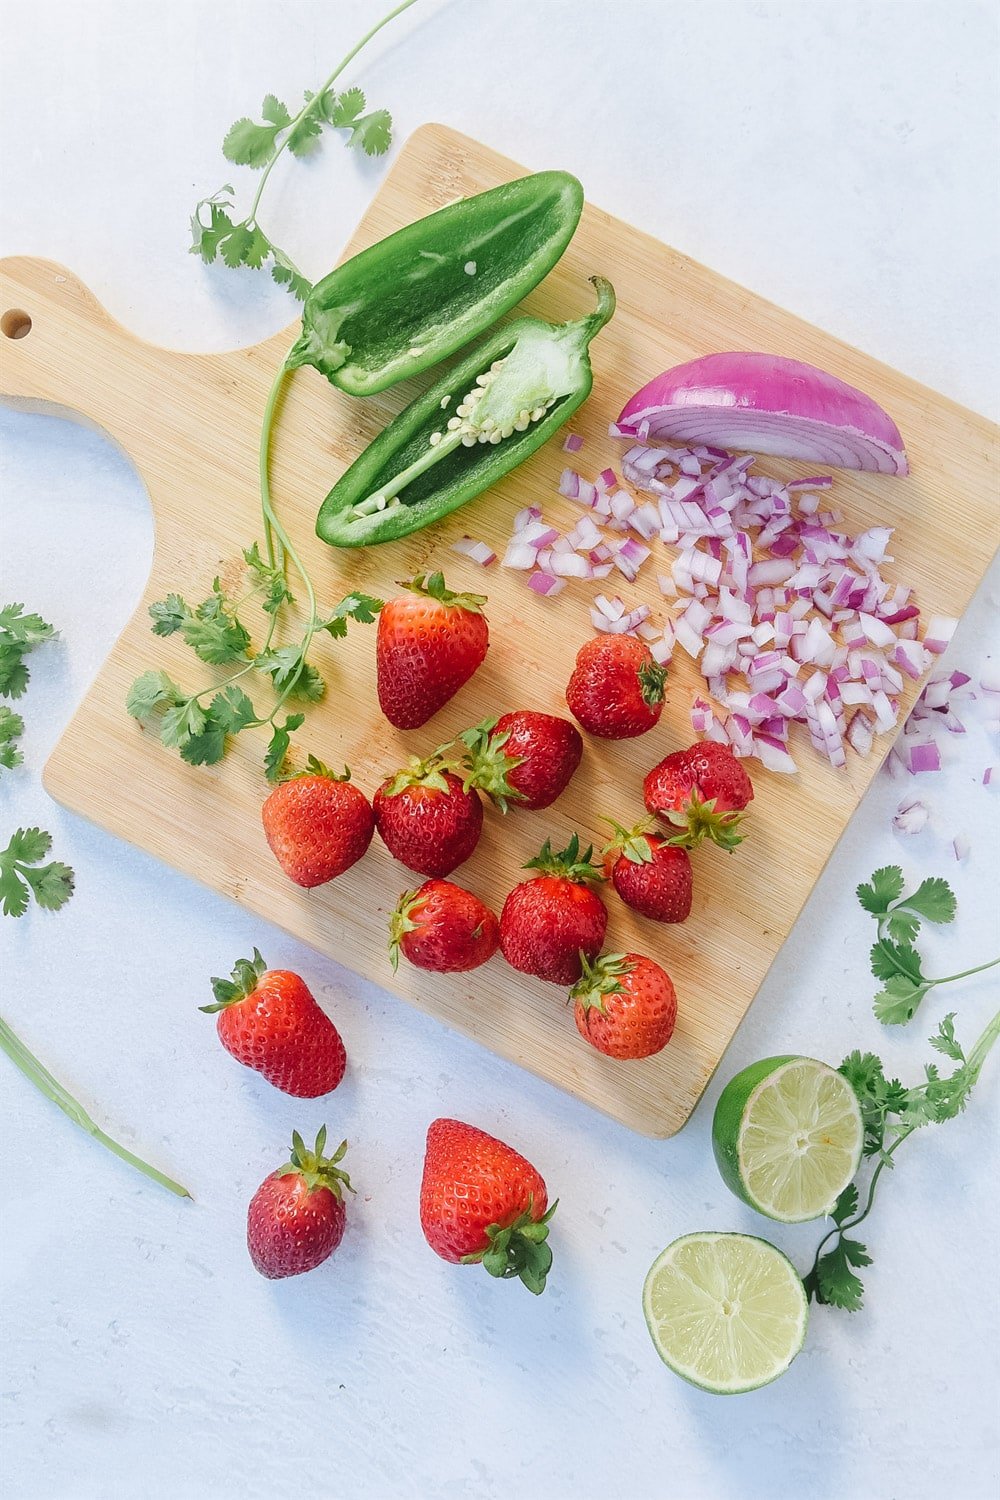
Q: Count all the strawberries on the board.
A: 10